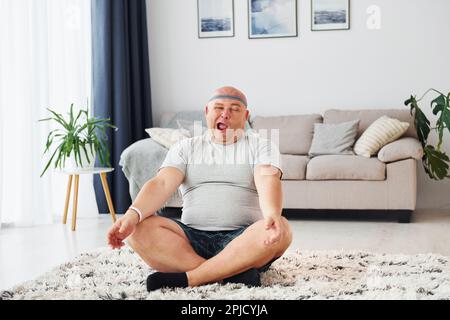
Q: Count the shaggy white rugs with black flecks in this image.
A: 1